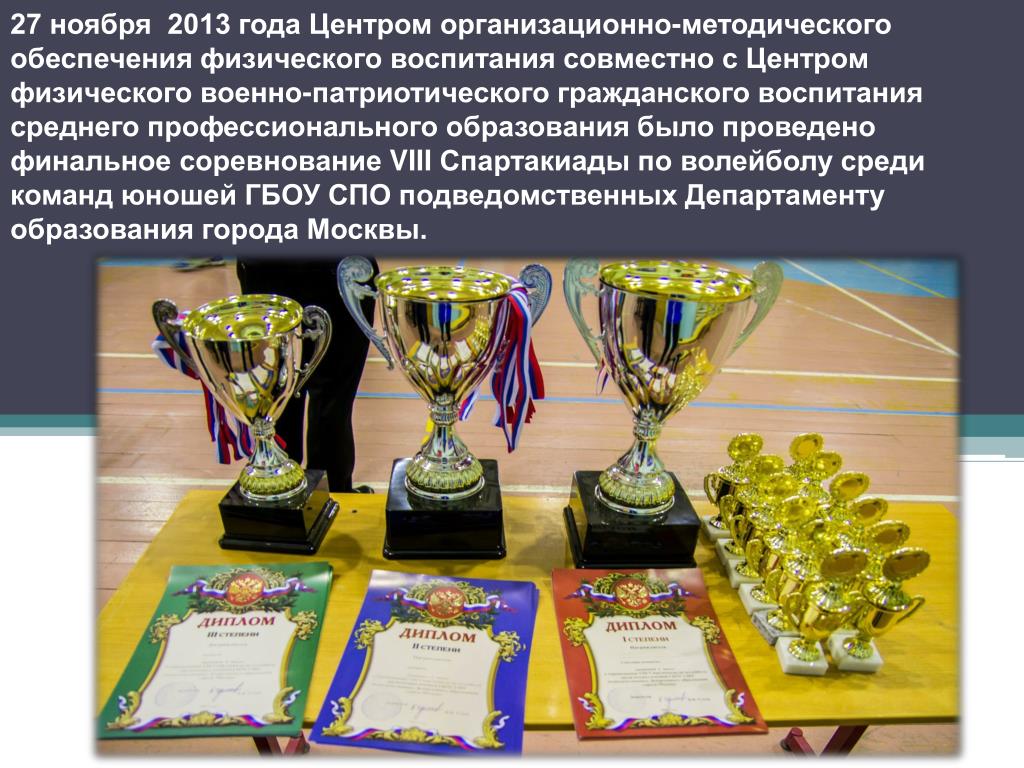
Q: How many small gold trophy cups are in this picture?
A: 12